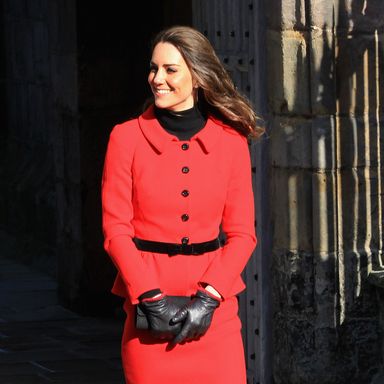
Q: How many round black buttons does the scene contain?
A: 5